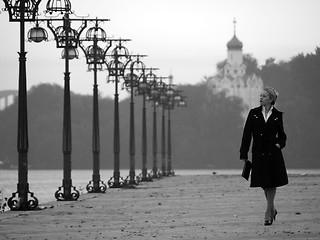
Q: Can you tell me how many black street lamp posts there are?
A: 9